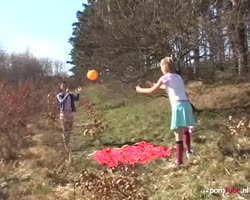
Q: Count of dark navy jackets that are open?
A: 1